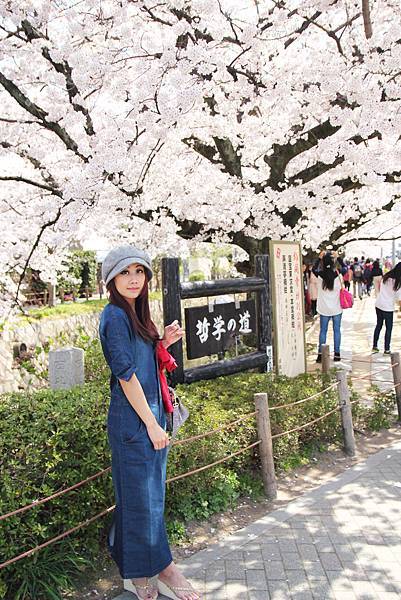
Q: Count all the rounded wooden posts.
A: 4